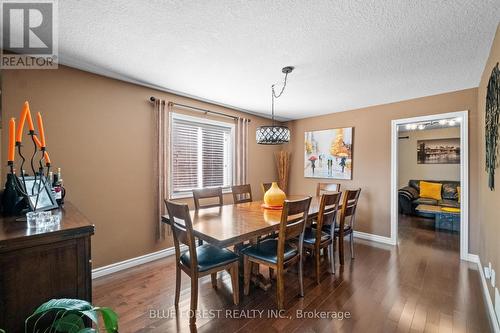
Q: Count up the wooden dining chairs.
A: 8